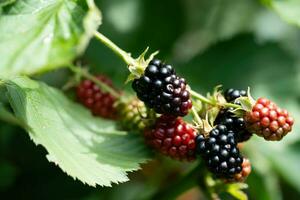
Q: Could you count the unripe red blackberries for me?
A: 4